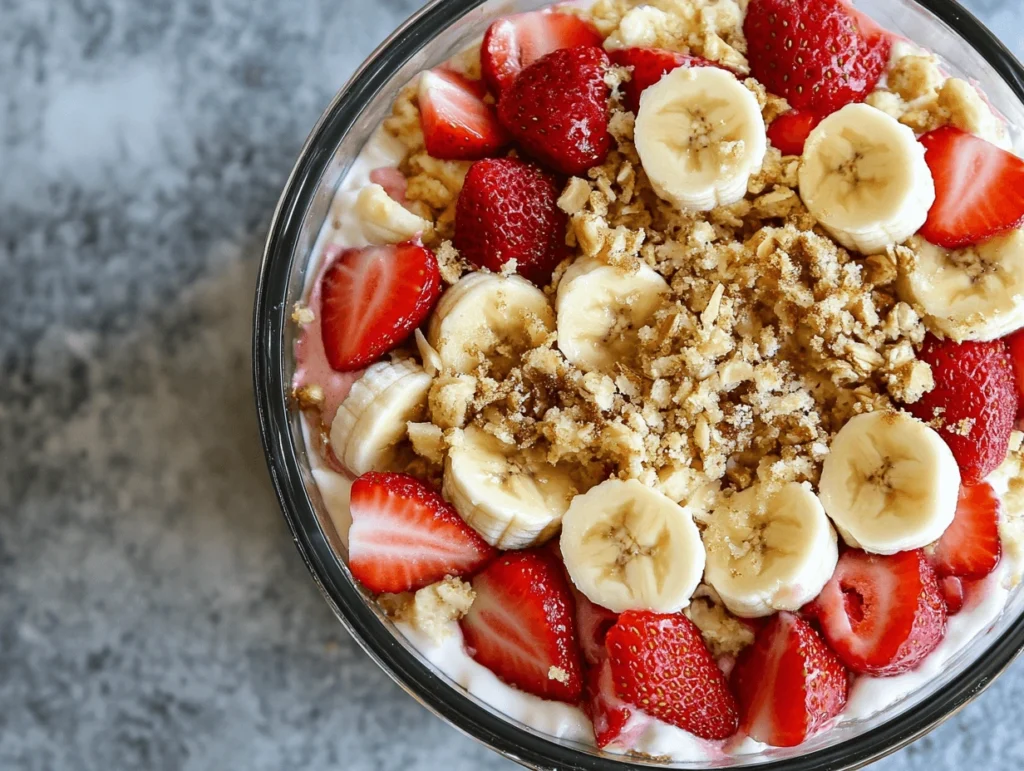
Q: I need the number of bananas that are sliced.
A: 10